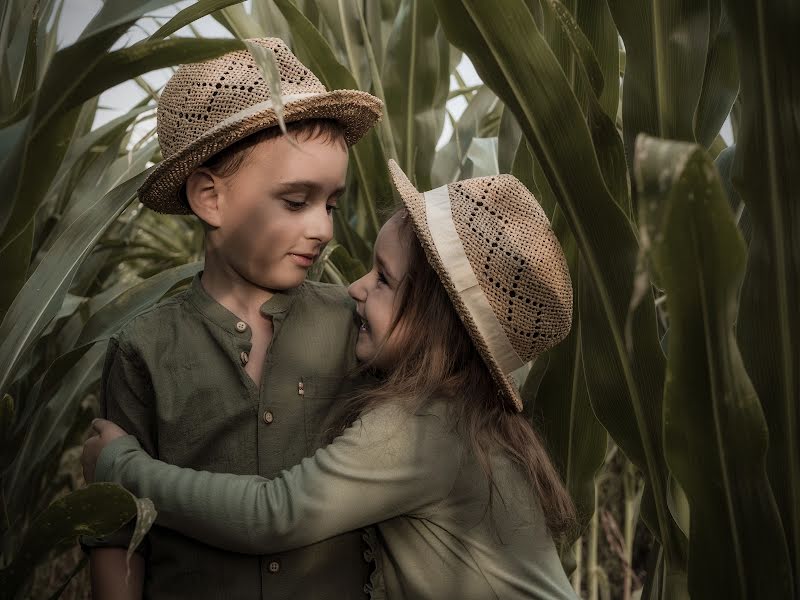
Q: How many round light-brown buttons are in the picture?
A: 4